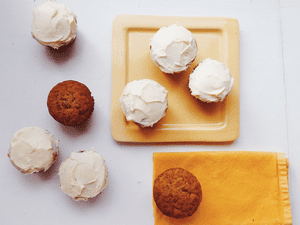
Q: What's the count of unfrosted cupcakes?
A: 2